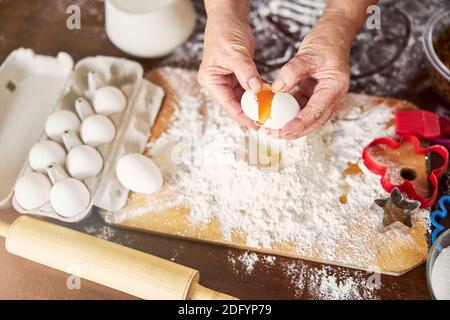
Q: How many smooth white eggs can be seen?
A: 8